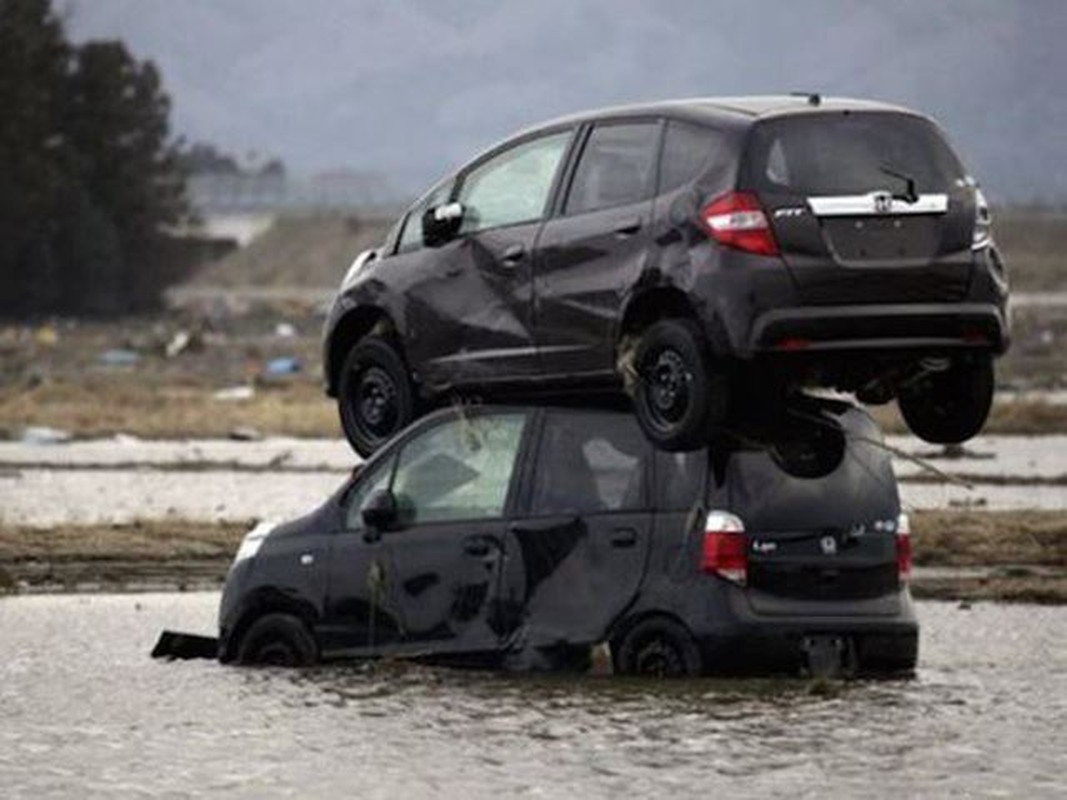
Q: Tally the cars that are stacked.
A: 2